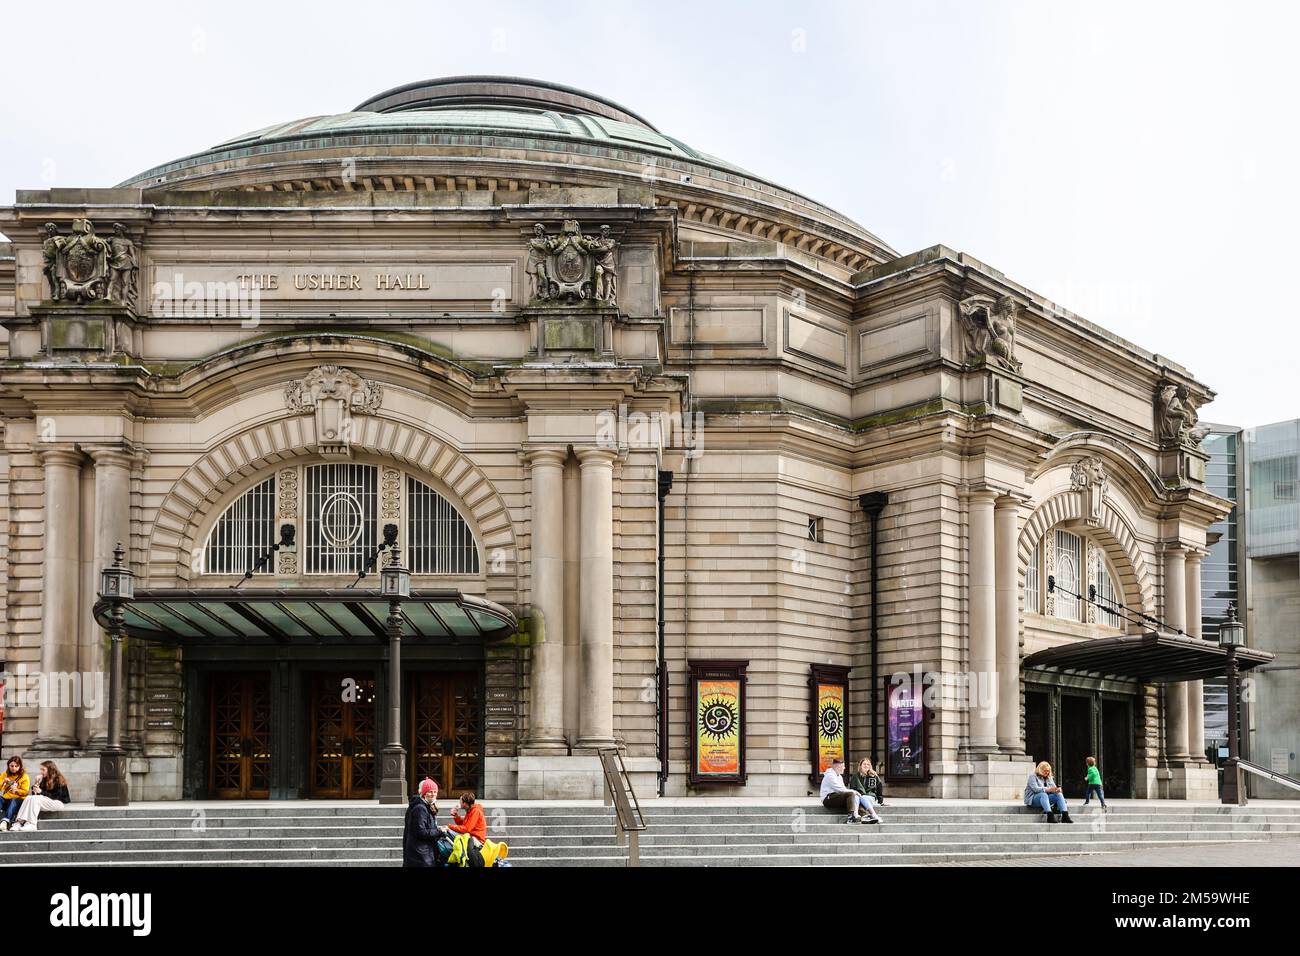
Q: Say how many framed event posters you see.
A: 3